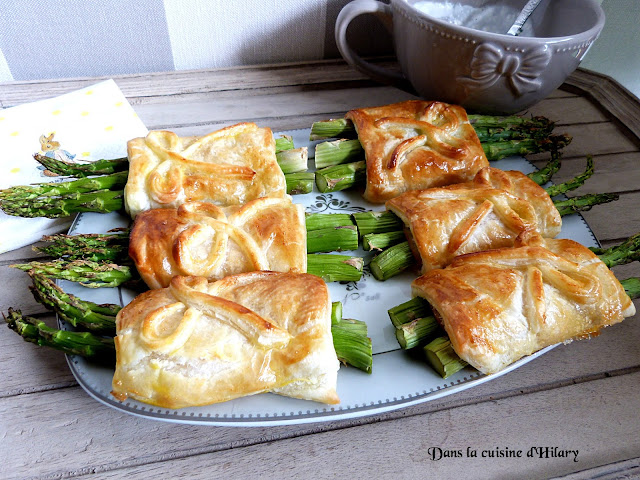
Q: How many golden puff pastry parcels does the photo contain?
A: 6